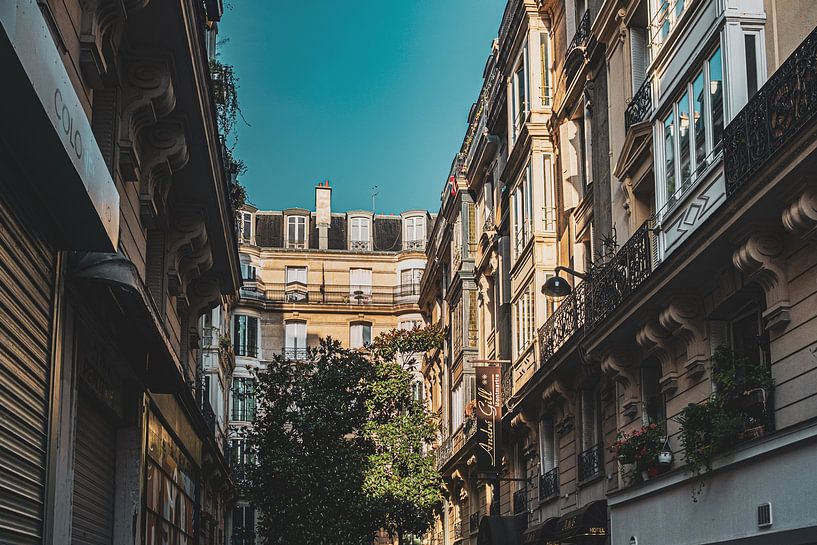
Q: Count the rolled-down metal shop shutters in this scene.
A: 2